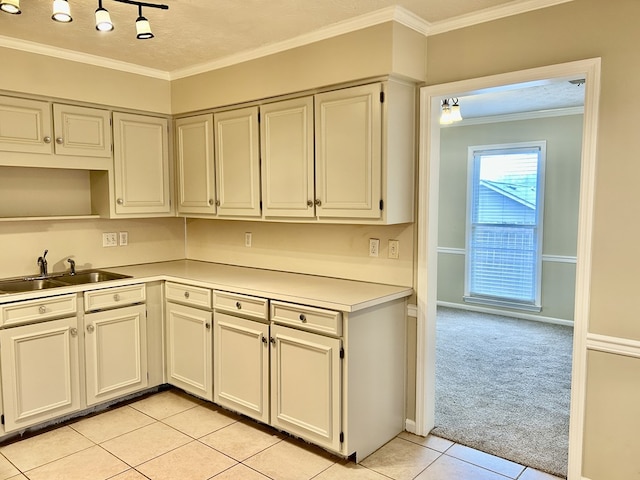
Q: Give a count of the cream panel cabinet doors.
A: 12